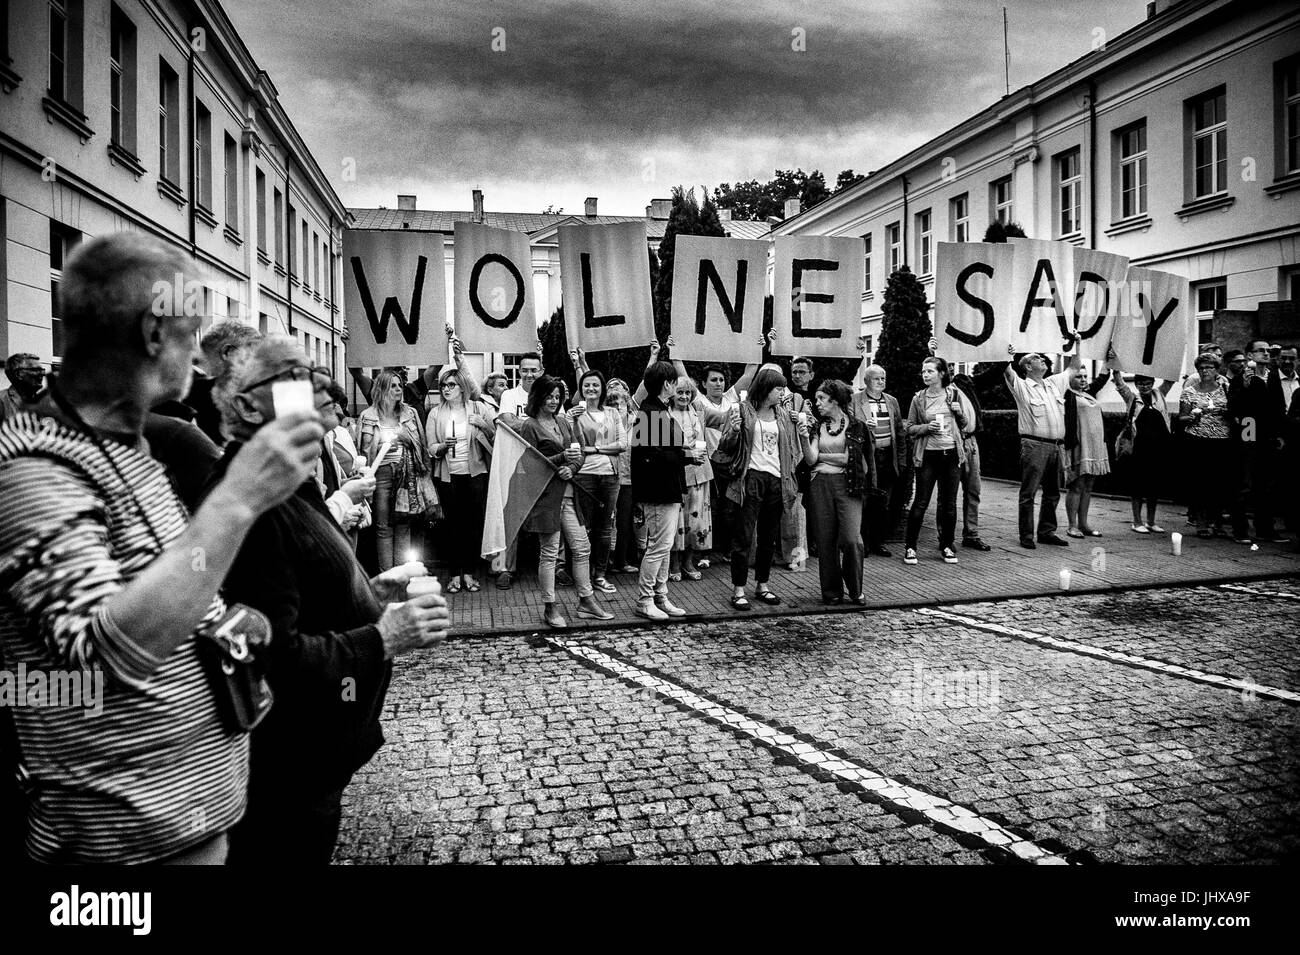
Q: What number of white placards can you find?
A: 9